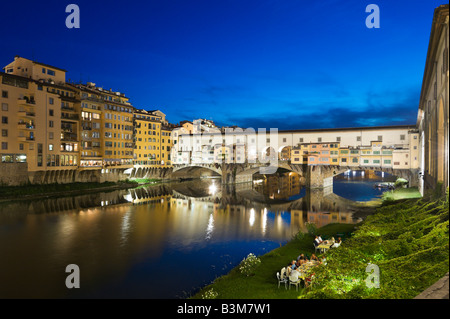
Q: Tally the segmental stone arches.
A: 3